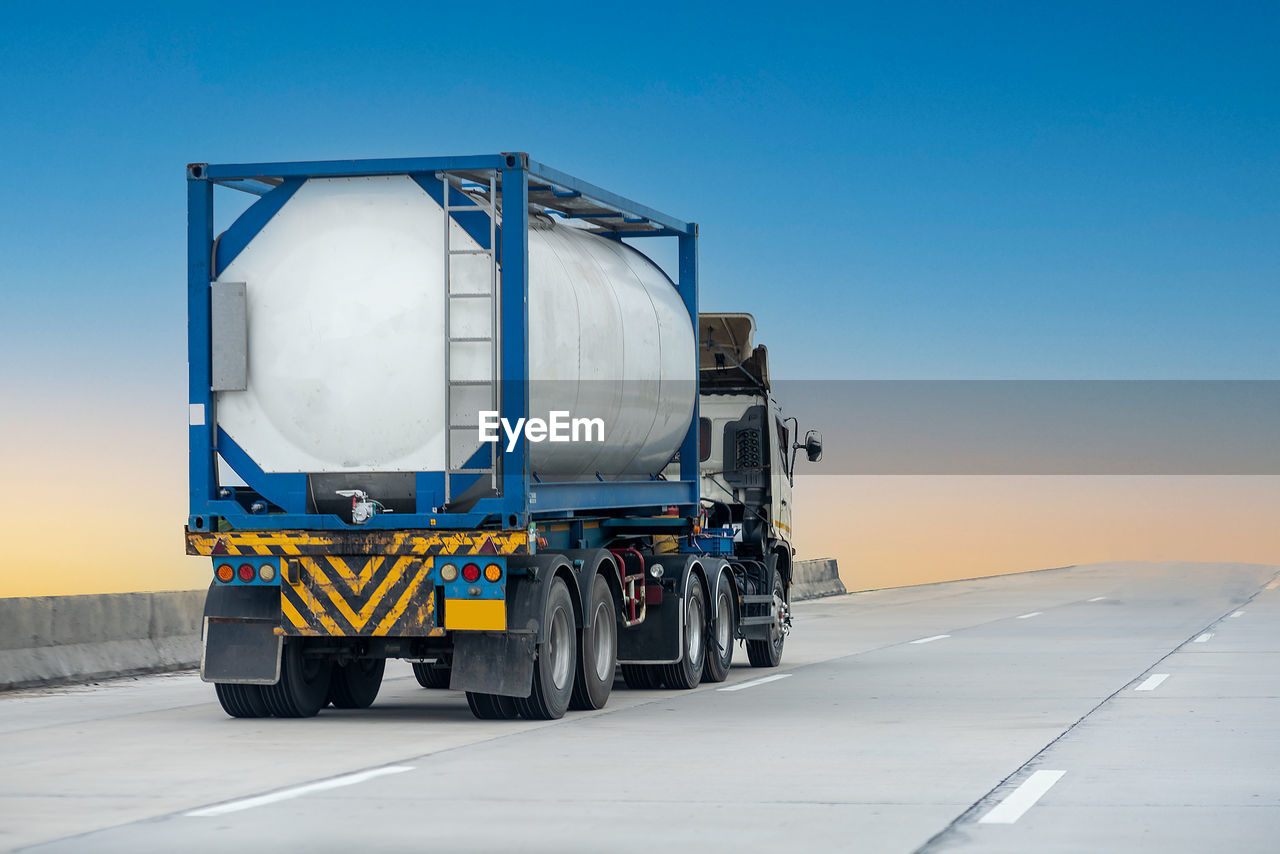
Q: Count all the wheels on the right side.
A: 5